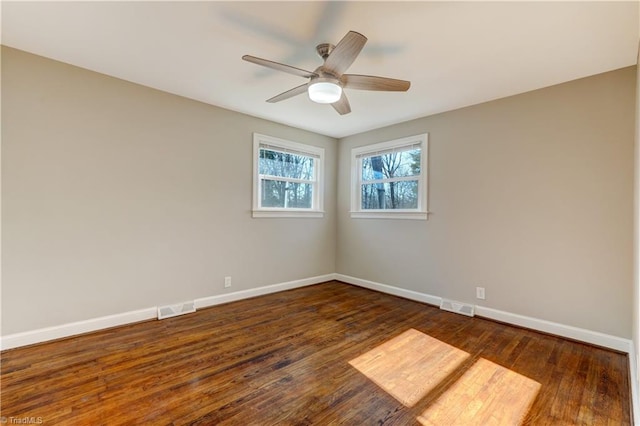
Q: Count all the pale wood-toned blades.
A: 5